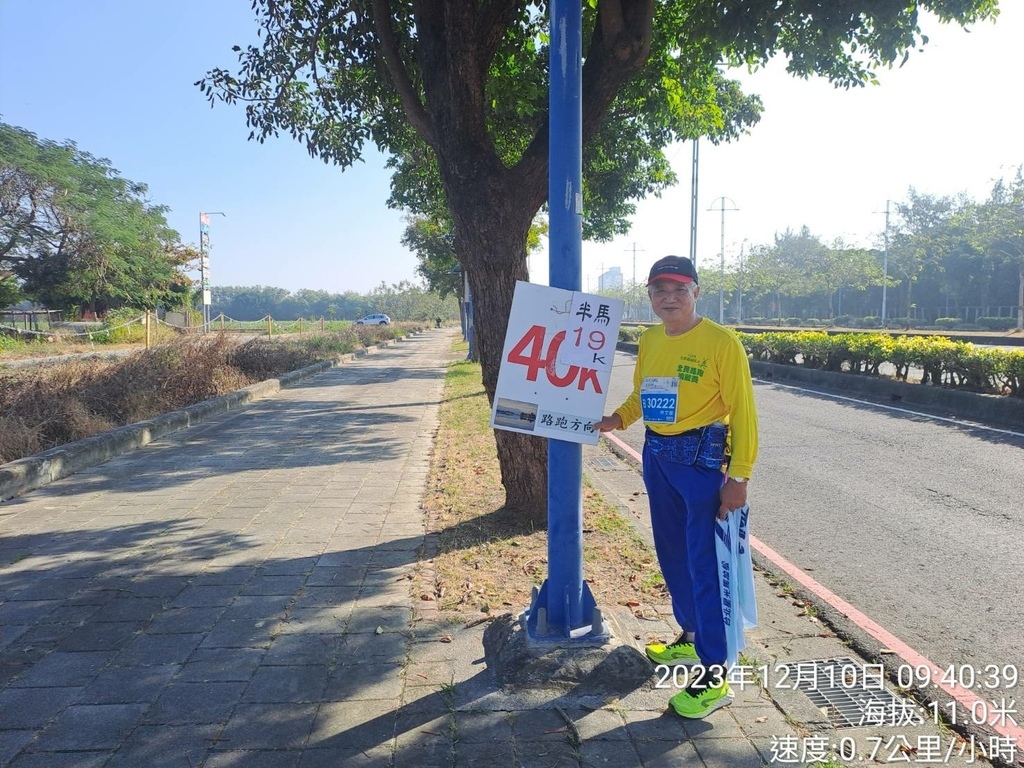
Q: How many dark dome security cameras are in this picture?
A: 0